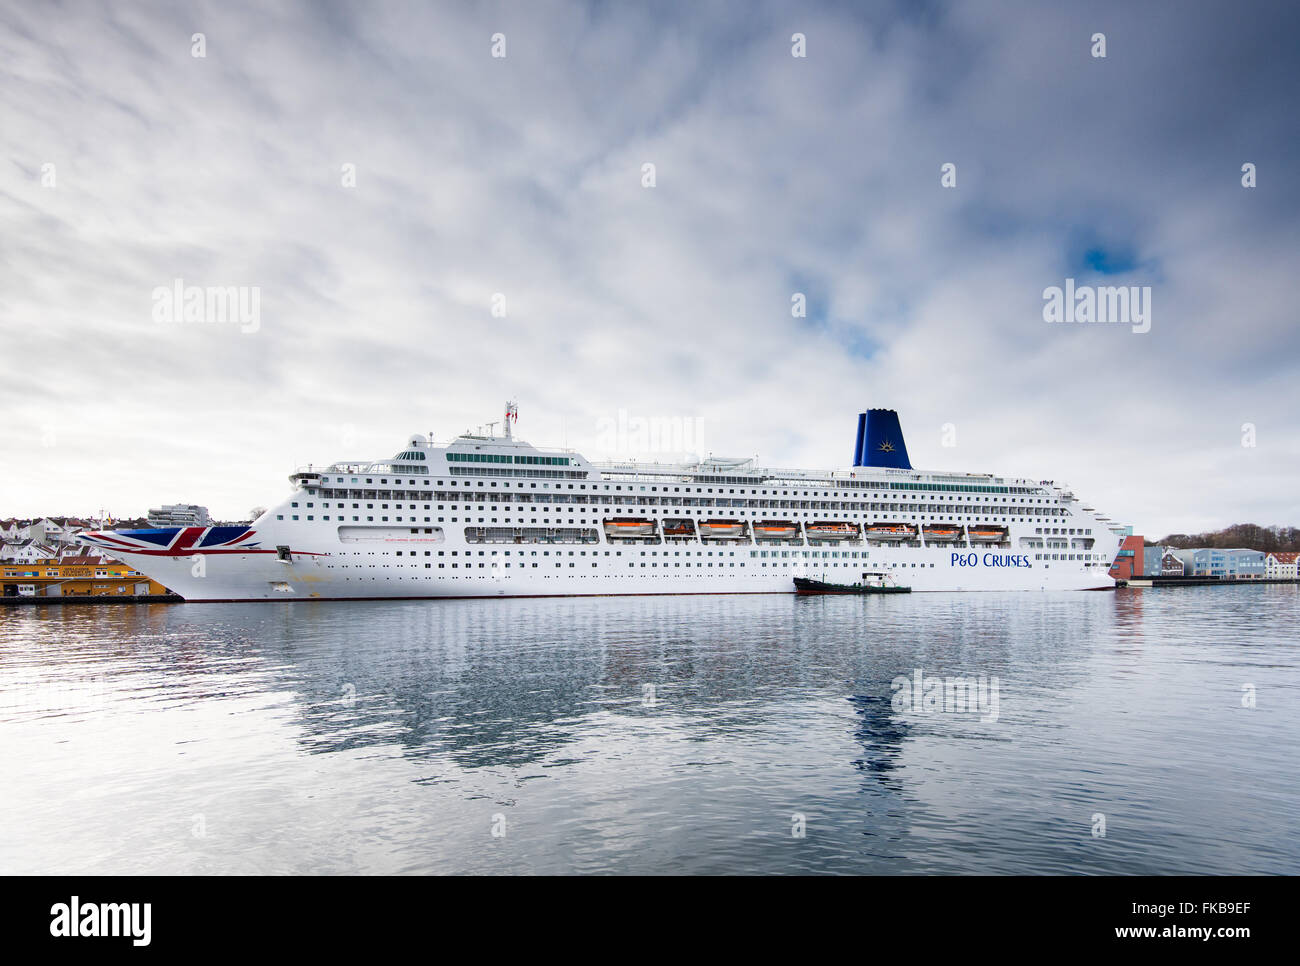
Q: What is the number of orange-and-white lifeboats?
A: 7